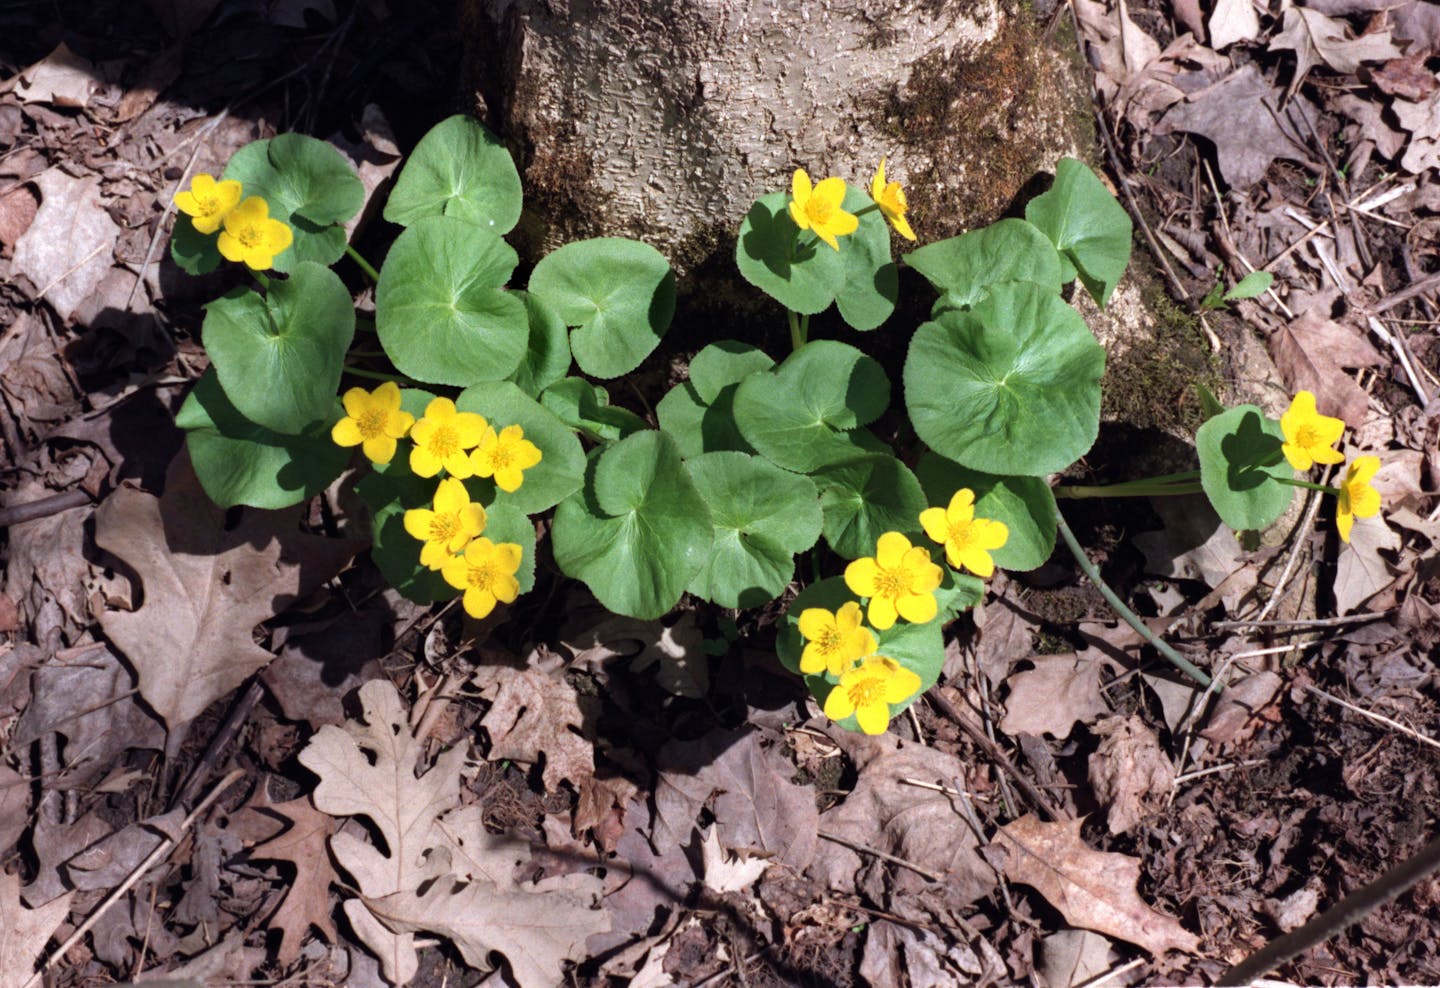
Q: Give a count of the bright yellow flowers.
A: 15